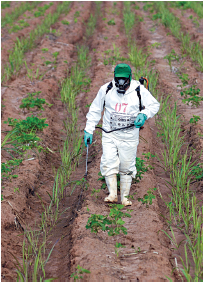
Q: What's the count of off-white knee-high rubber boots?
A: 2